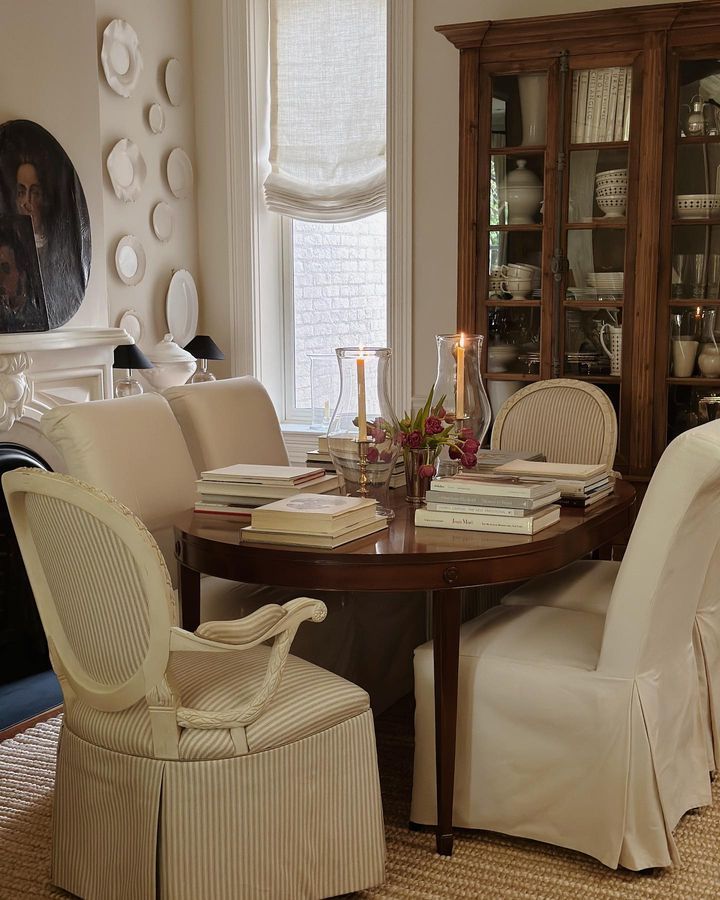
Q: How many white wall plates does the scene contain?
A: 9